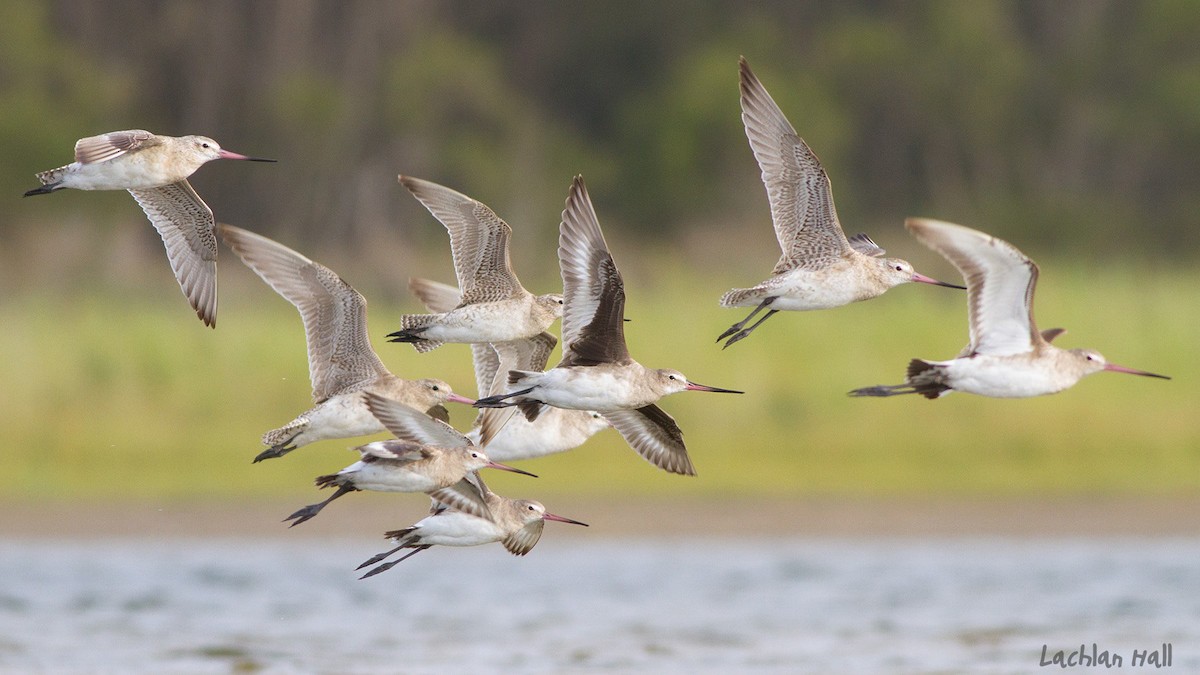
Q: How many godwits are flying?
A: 9